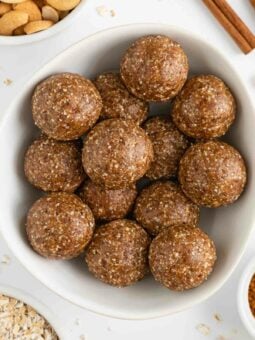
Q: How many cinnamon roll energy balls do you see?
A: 13